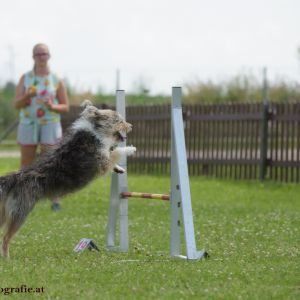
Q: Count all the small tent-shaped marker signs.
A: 1